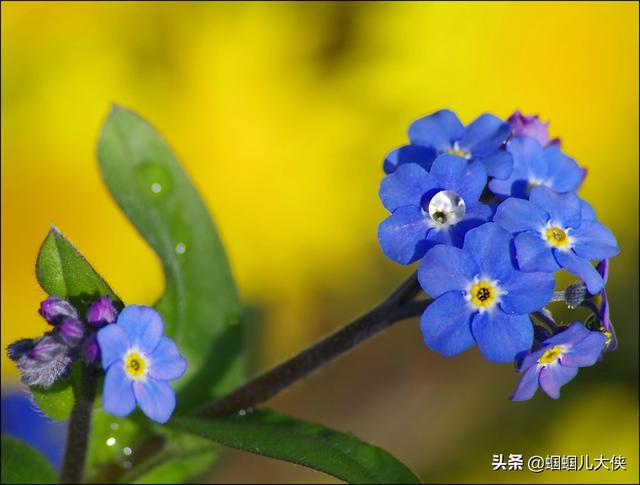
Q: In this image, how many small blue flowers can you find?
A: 7